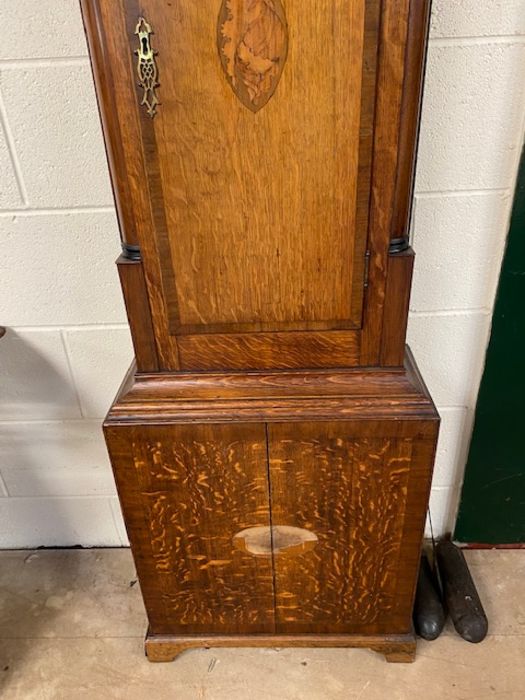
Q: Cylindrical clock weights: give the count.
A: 2